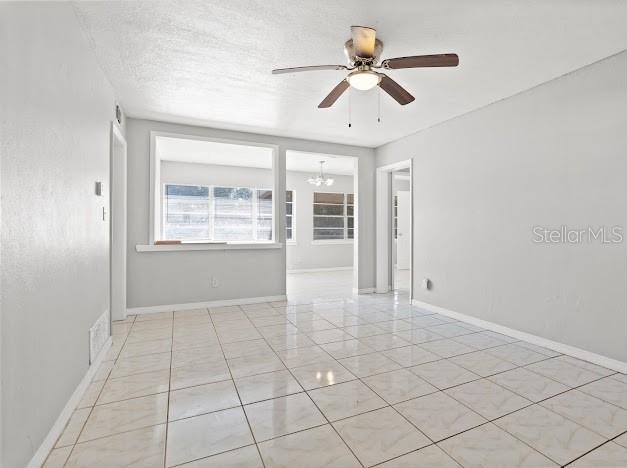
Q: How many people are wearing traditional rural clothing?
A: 0